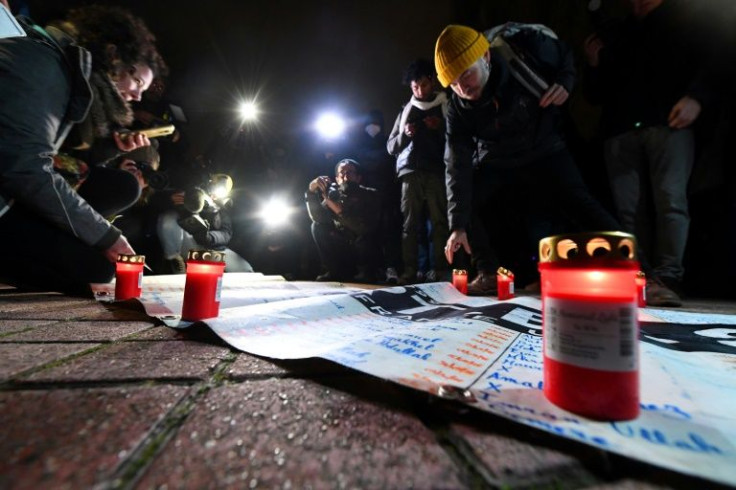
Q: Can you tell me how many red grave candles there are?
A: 6